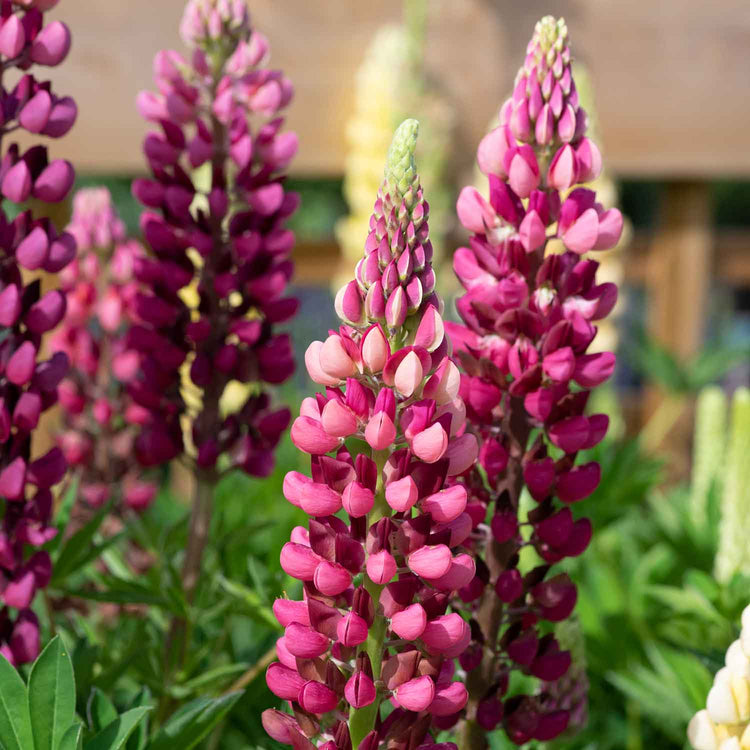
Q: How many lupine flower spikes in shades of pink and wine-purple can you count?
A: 5